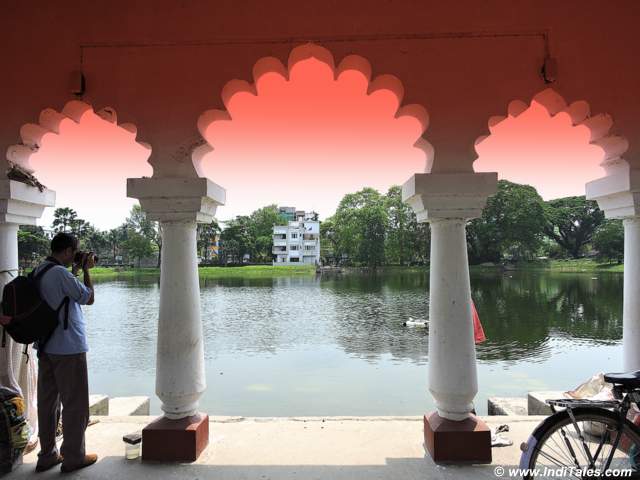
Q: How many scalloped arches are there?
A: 3